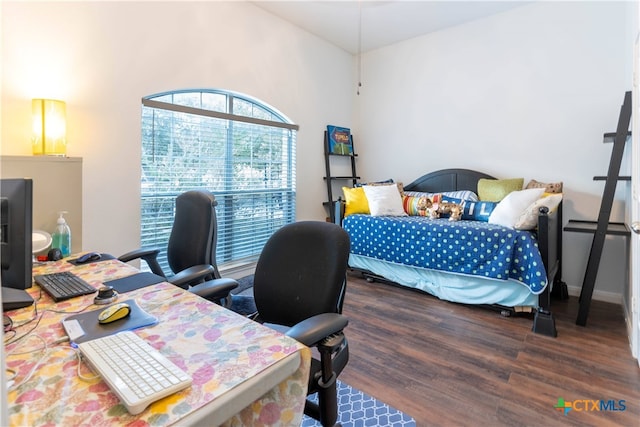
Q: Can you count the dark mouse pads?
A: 3